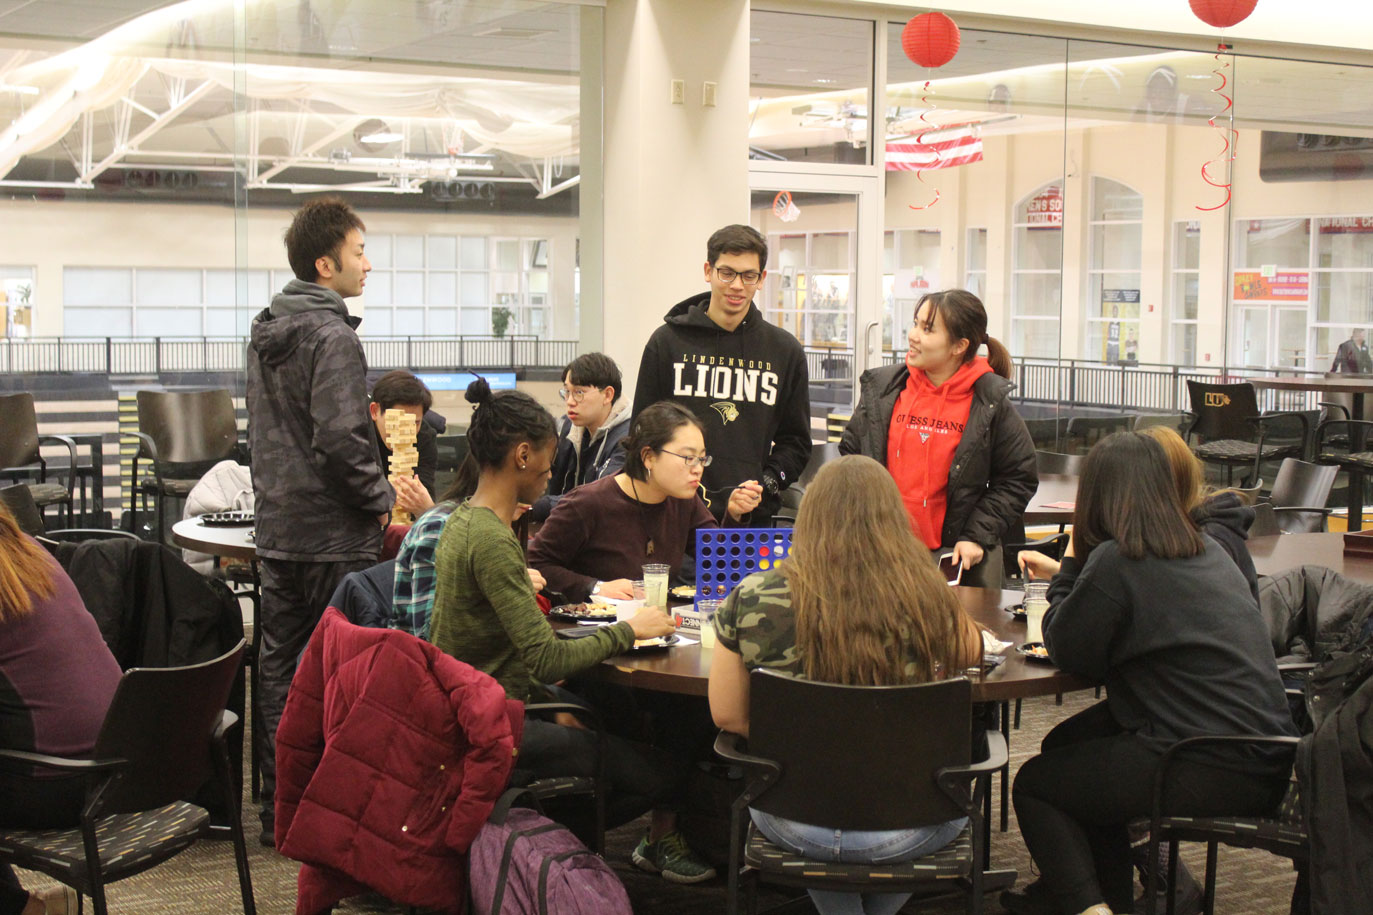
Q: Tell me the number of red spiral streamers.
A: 2